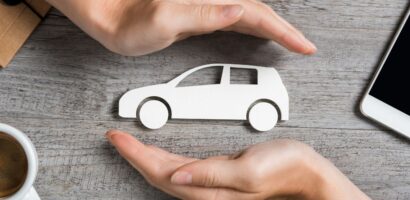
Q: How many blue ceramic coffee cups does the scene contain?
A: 0